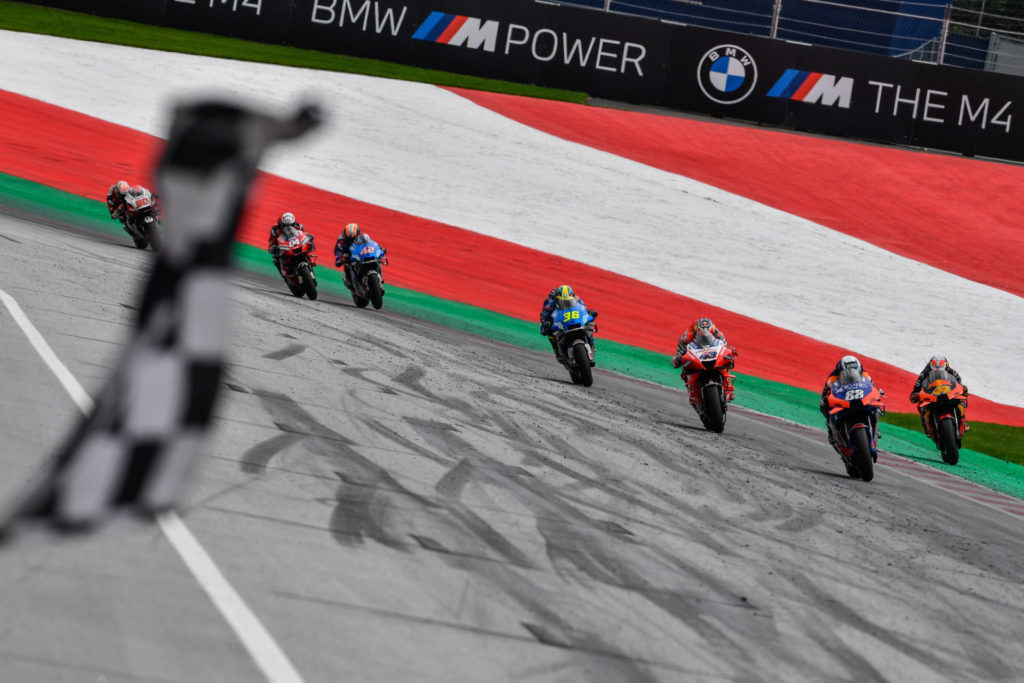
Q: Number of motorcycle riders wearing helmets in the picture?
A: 7